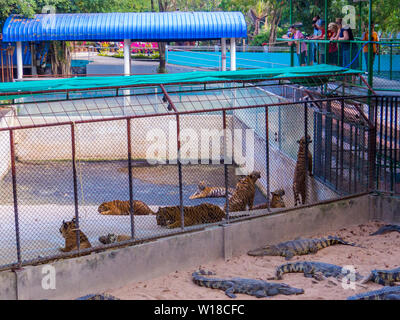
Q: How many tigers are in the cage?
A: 8